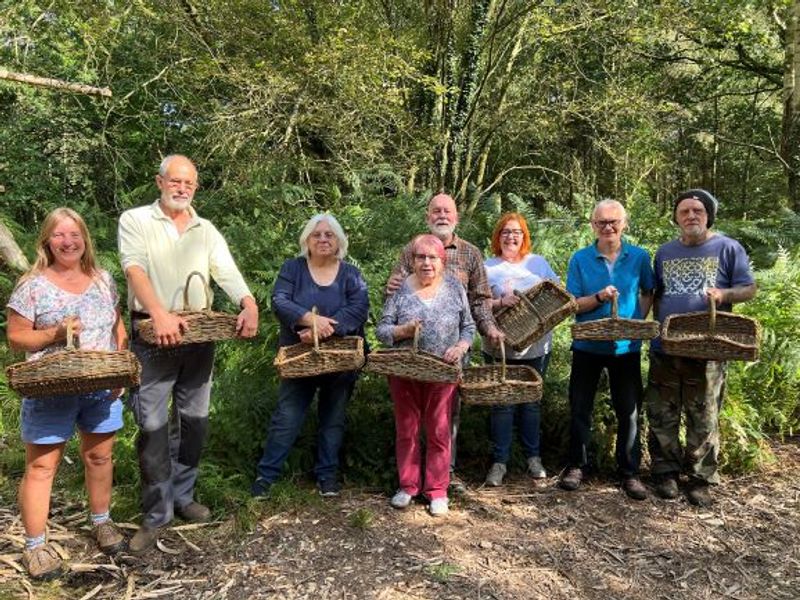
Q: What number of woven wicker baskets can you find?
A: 8